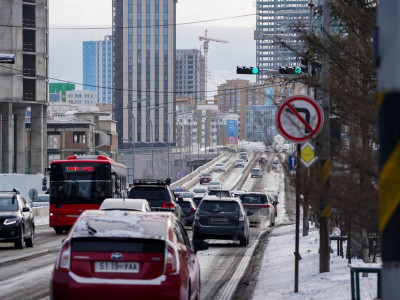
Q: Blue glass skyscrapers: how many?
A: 1